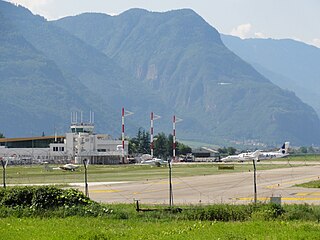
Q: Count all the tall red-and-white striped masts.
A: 3